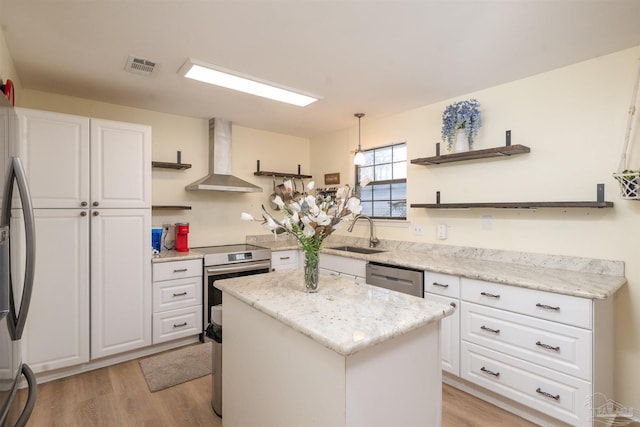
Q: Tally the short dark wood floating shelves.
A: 3